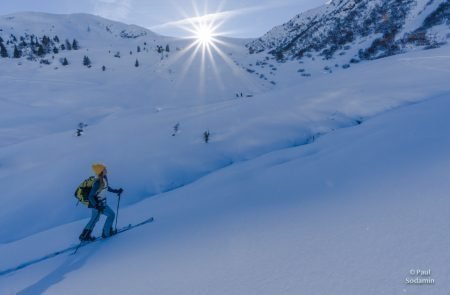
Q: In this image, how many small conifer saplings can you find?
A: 3